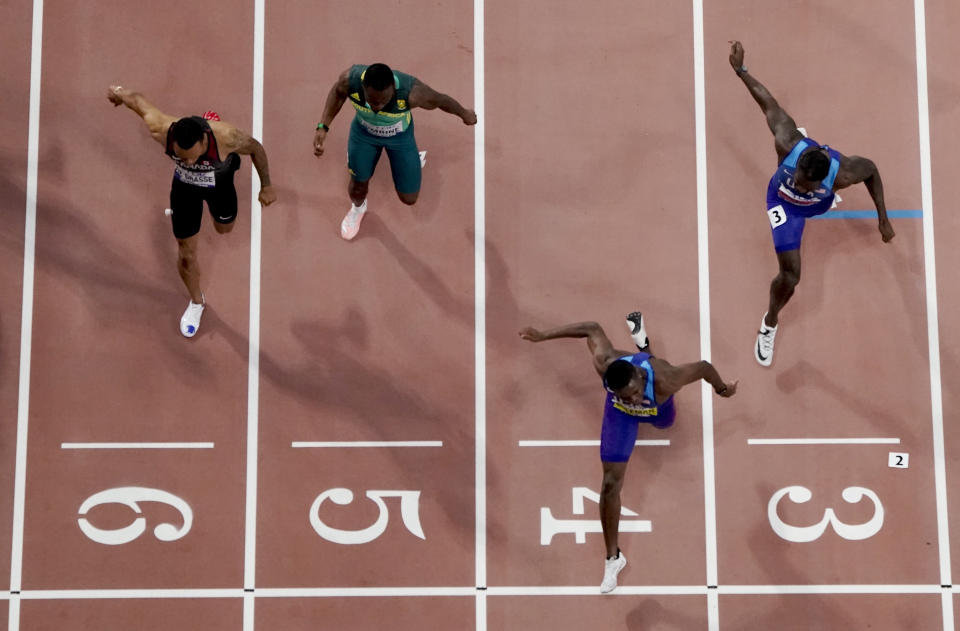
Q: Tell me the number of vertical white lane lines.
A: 5